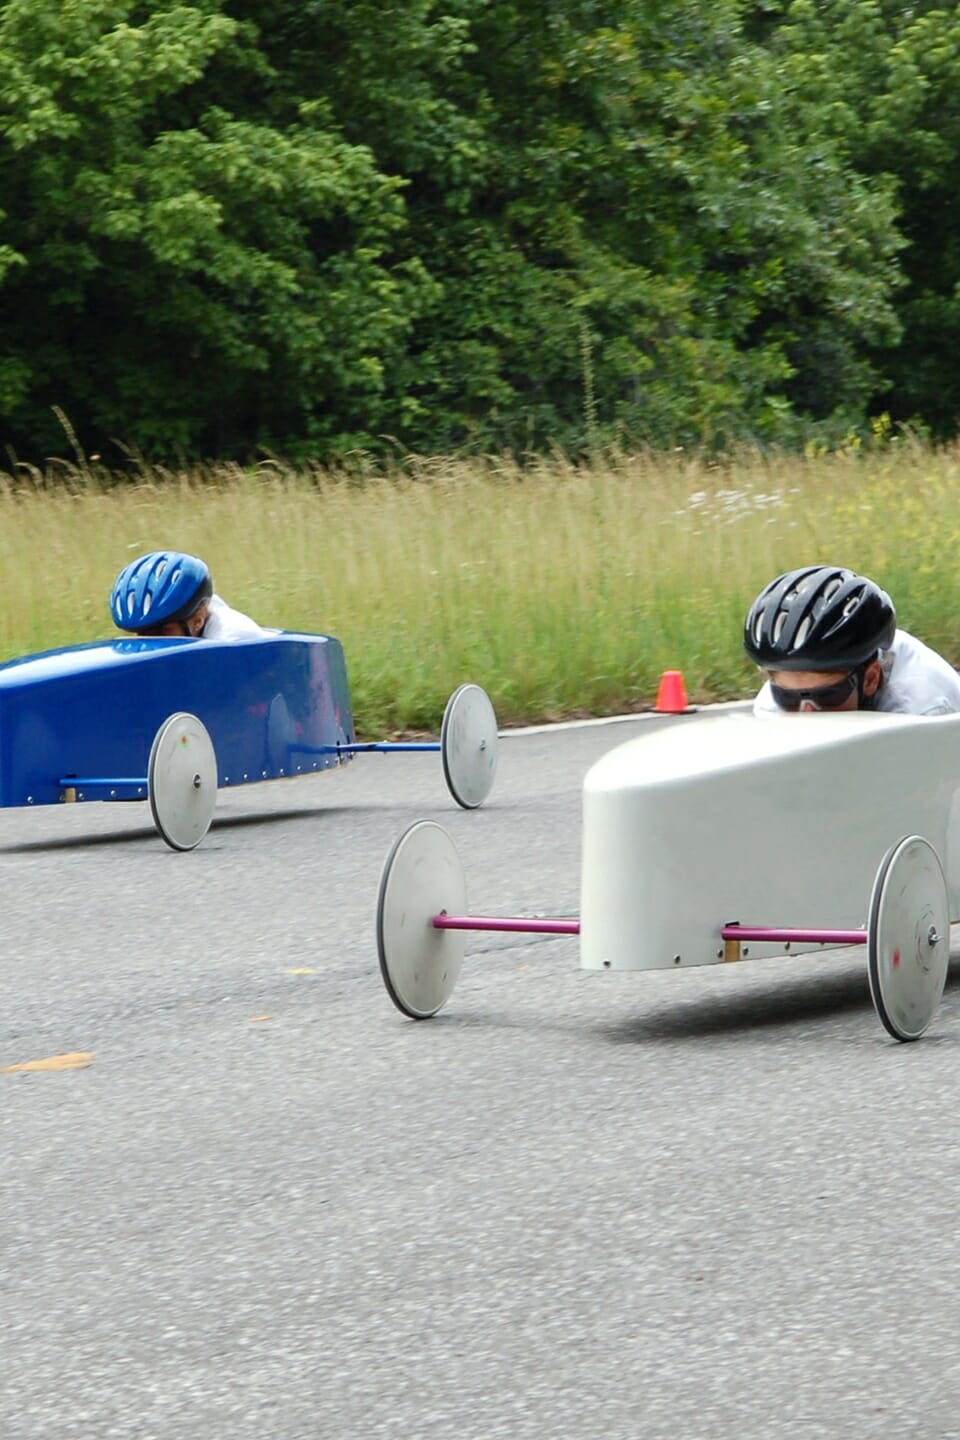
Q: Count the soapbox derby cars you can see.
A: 2